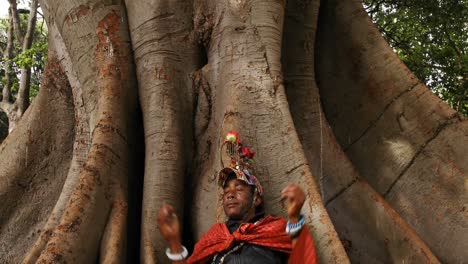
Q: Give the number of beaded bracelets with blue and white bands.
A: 1